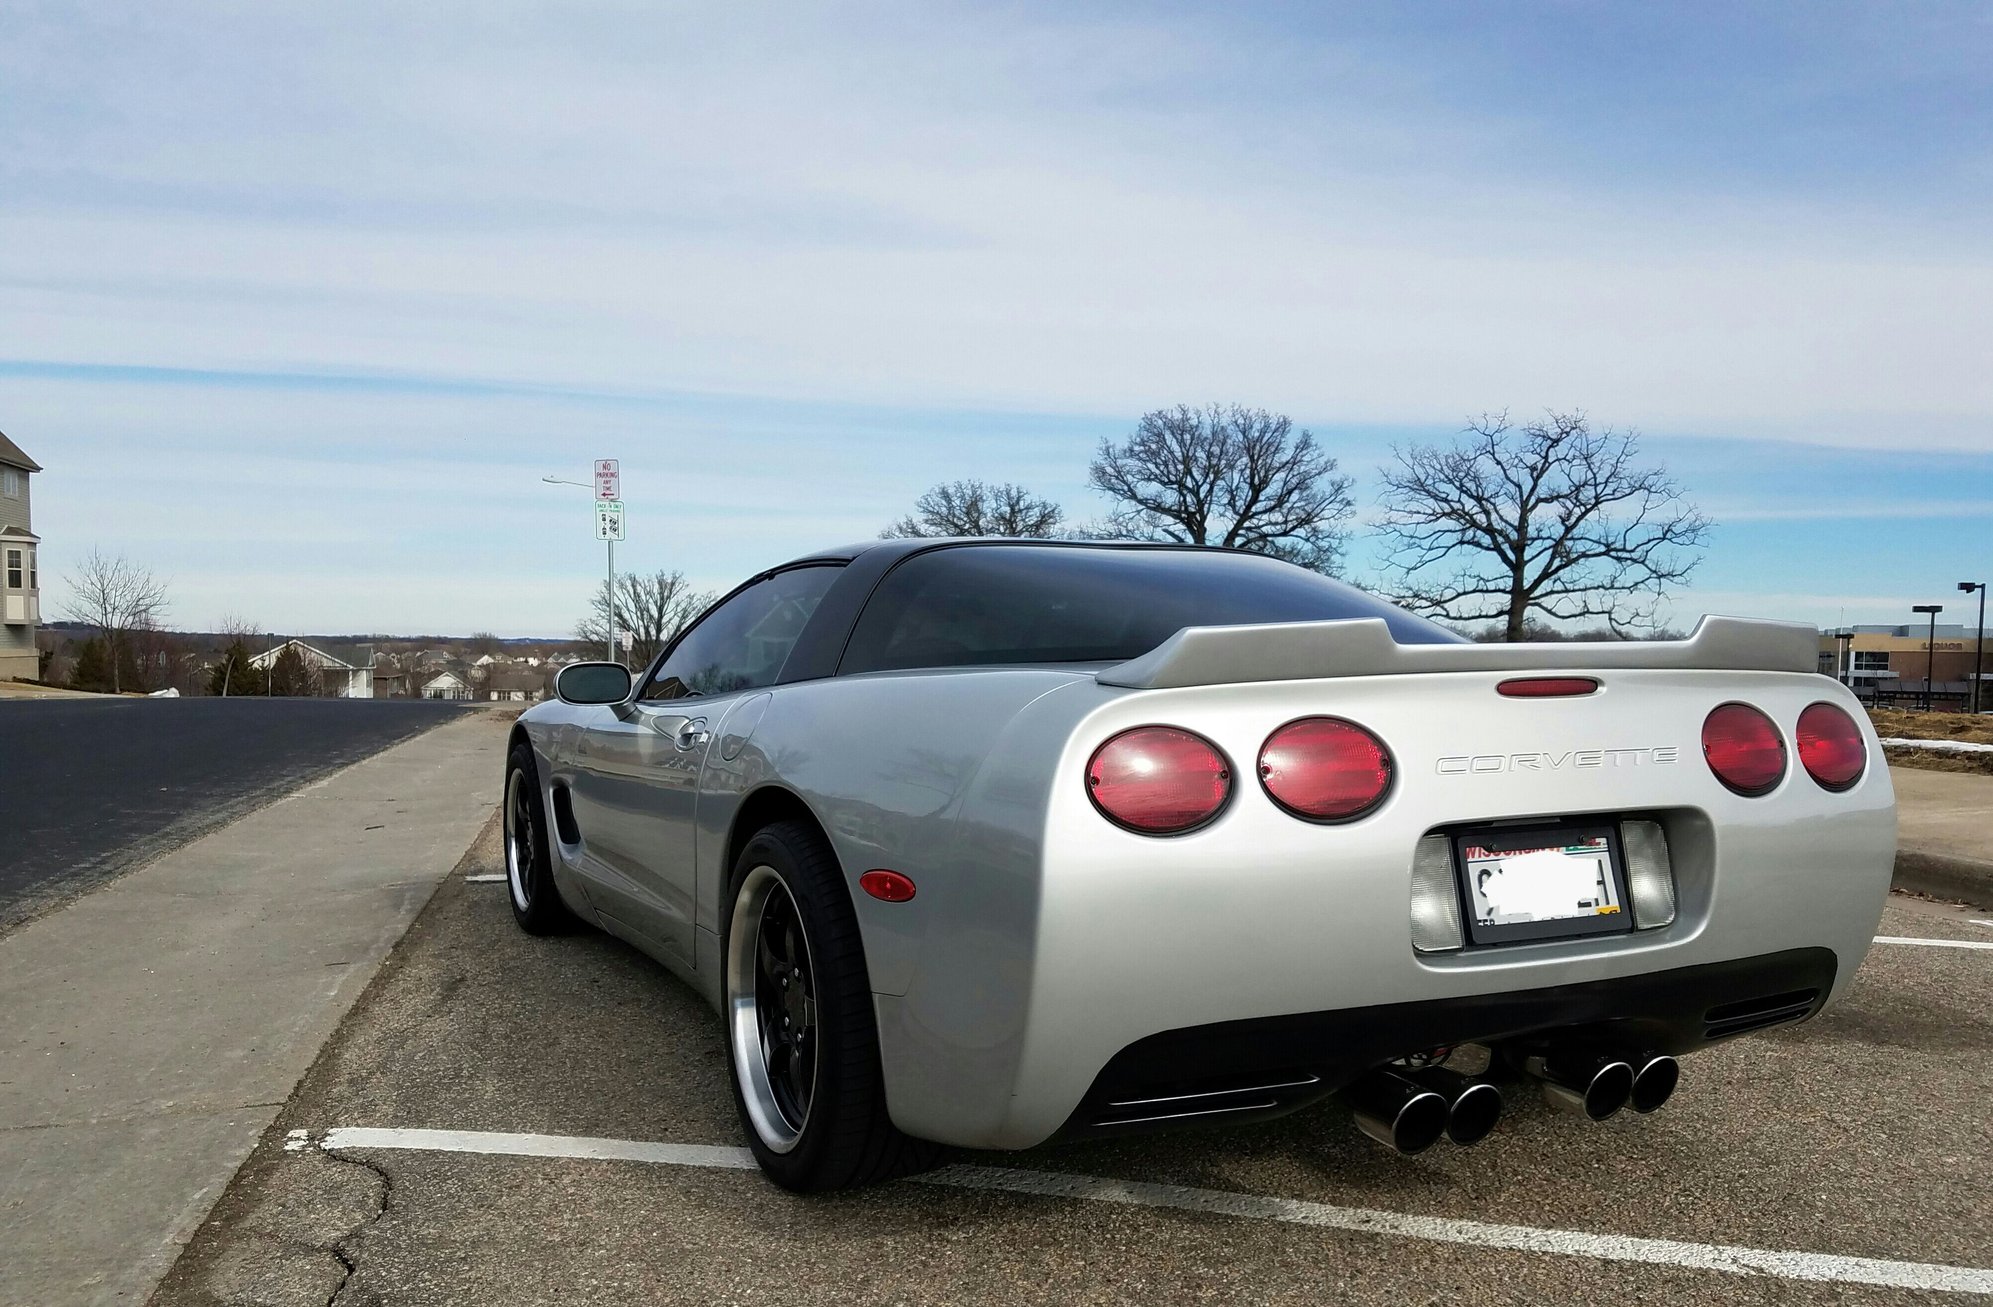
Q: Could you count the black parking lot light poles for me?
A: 3